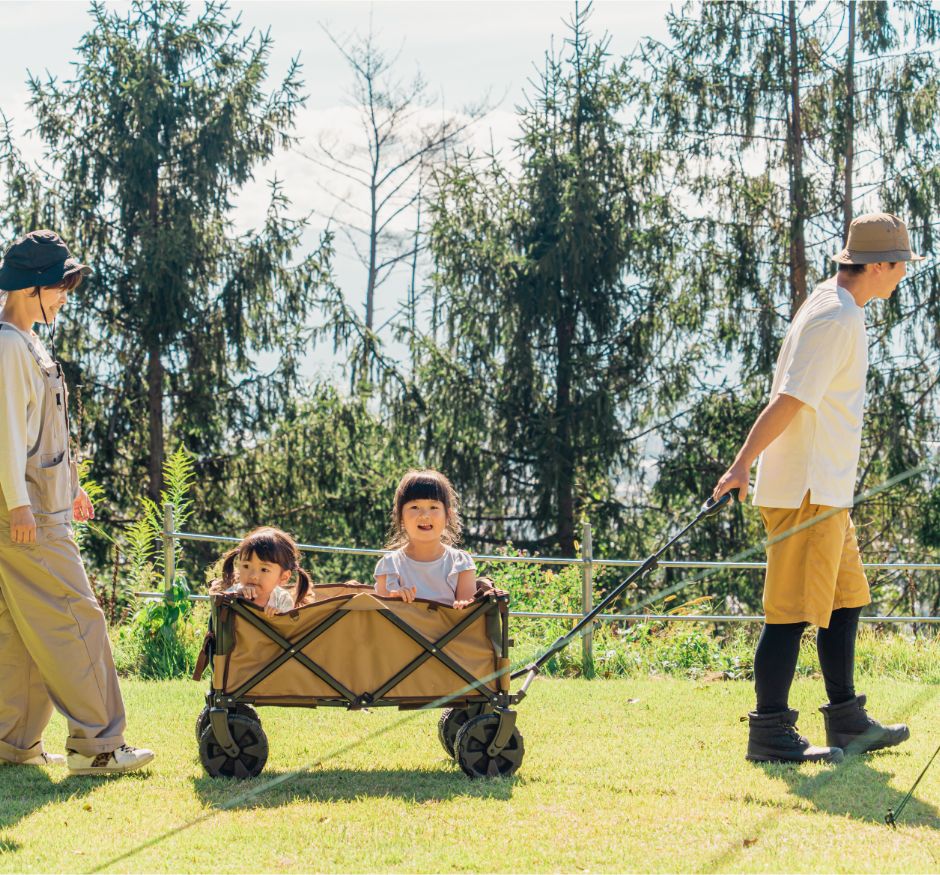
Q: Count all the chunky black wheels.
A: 4